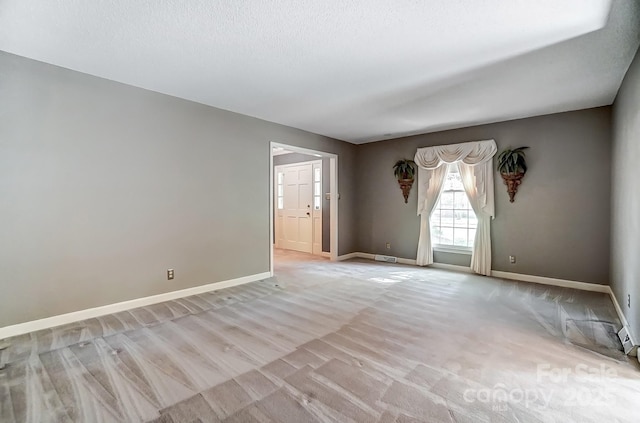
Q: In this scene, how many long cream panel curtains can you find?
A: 2